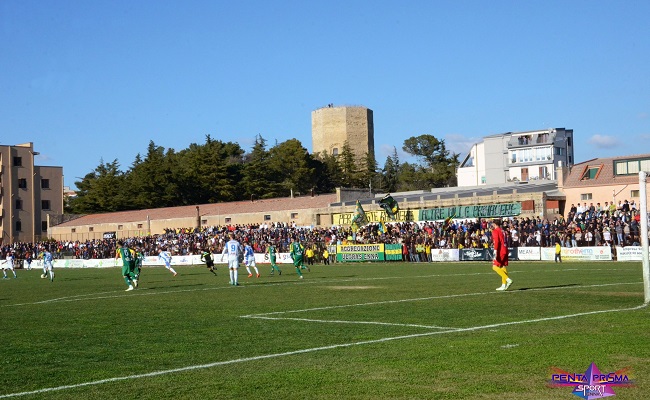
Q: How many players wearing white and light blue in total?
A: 5